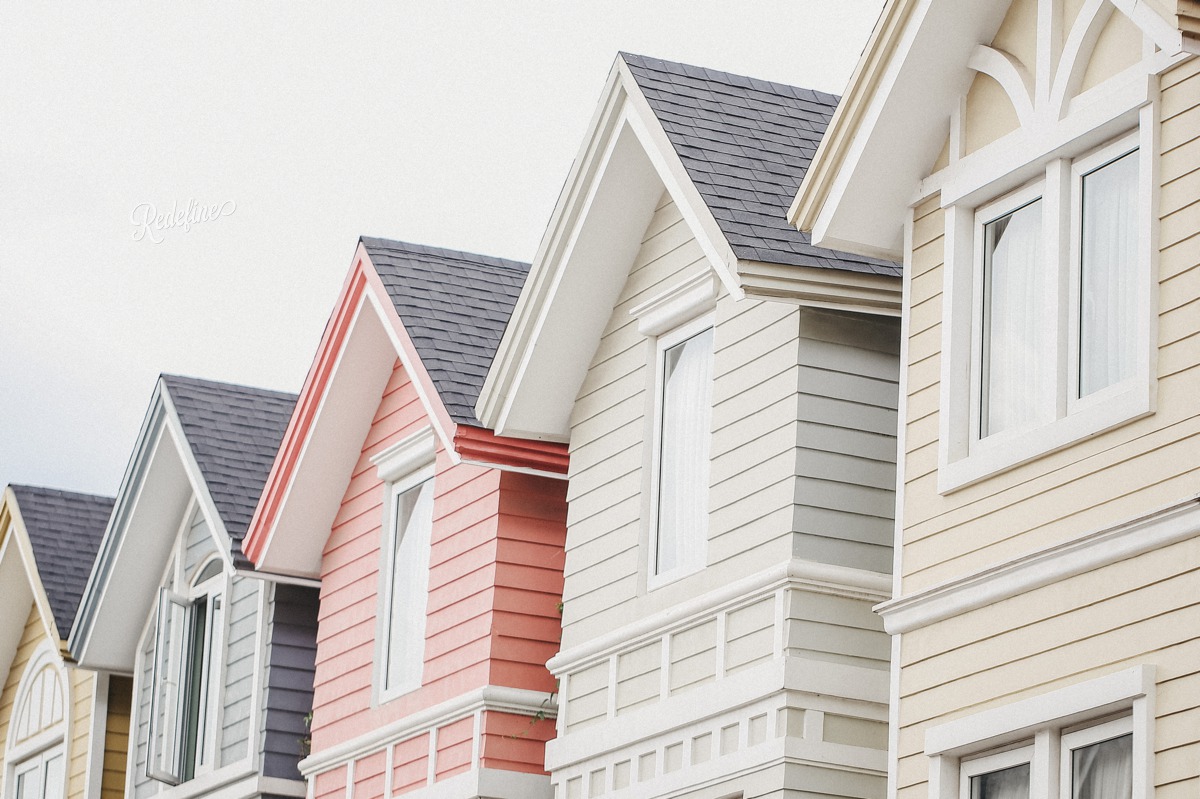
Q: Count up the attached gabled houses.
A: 5